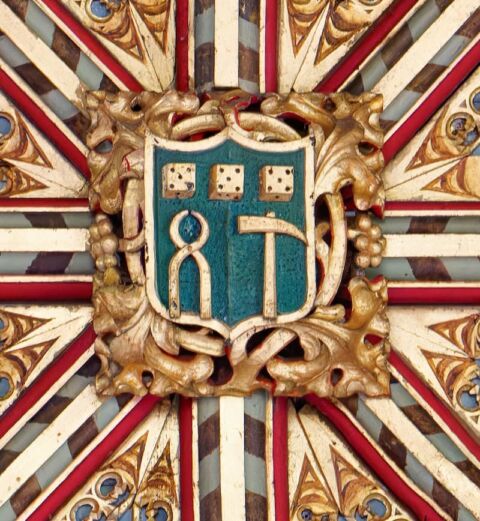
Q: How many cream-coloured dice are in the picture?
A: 3